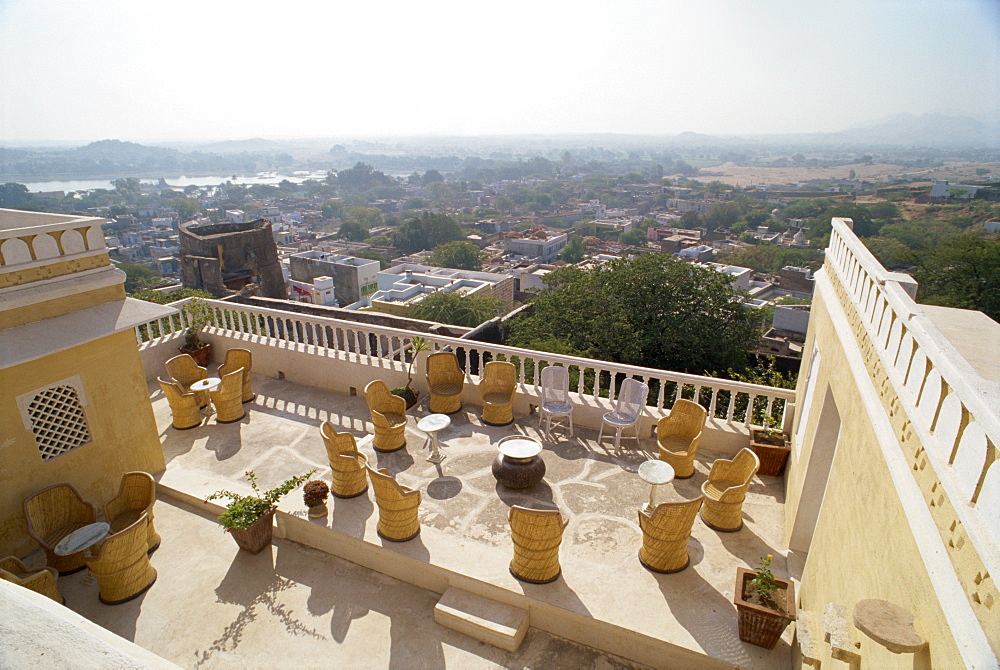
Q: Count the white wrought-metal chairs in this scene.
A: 2